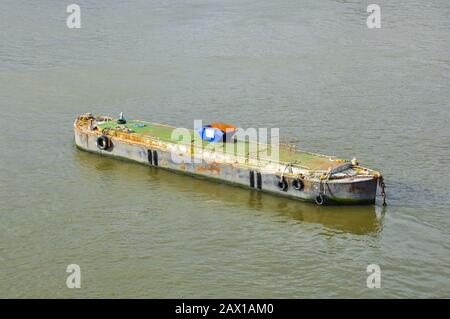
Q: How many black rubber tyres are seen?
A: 4